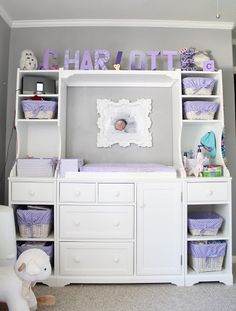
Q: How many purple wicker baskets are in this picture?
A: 7